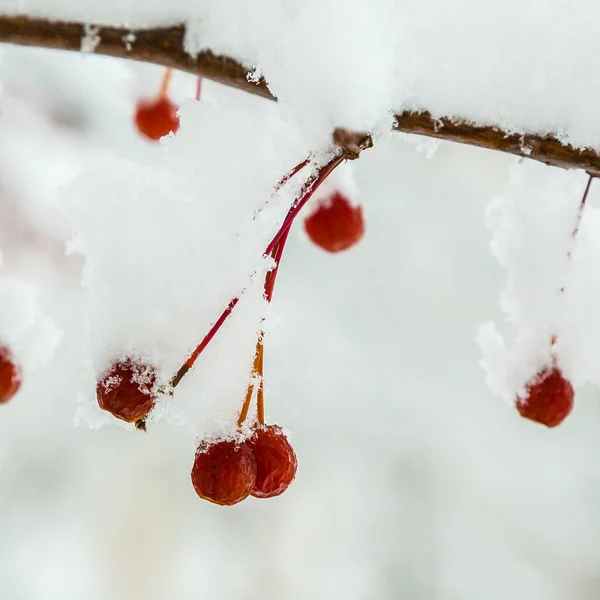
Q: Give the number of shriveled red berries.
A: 7